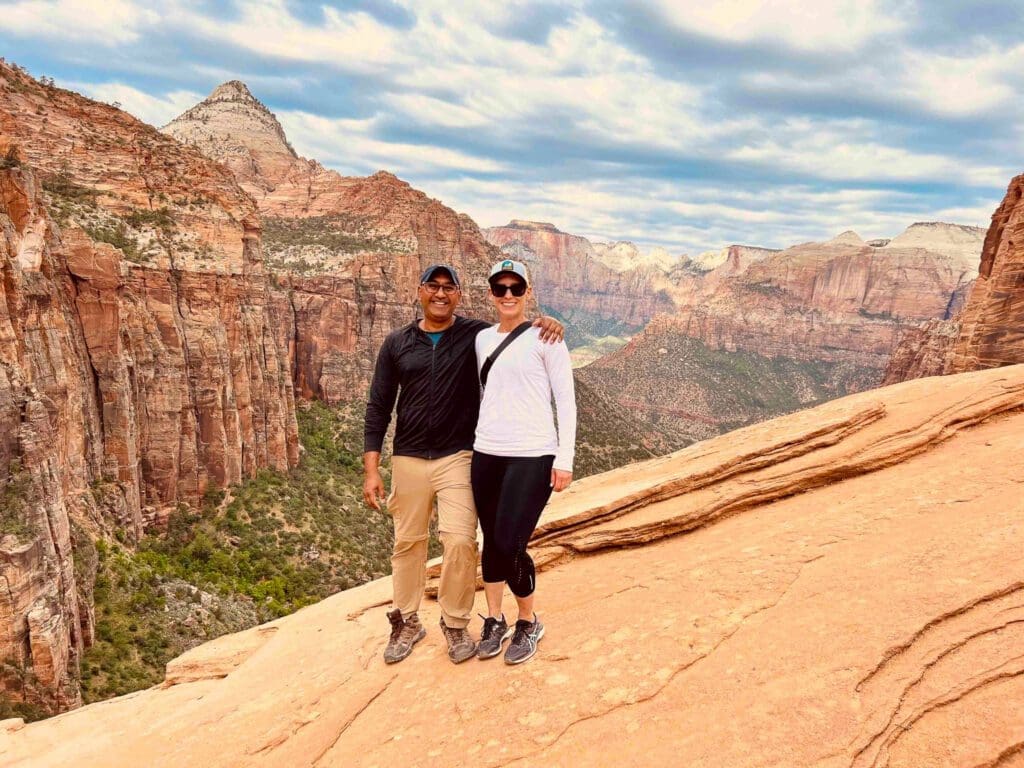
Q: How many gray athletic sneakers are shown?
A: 2